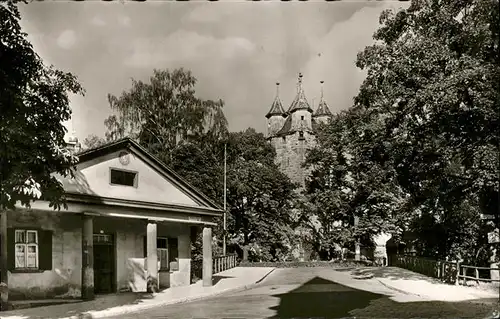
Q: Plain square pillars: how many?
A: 4